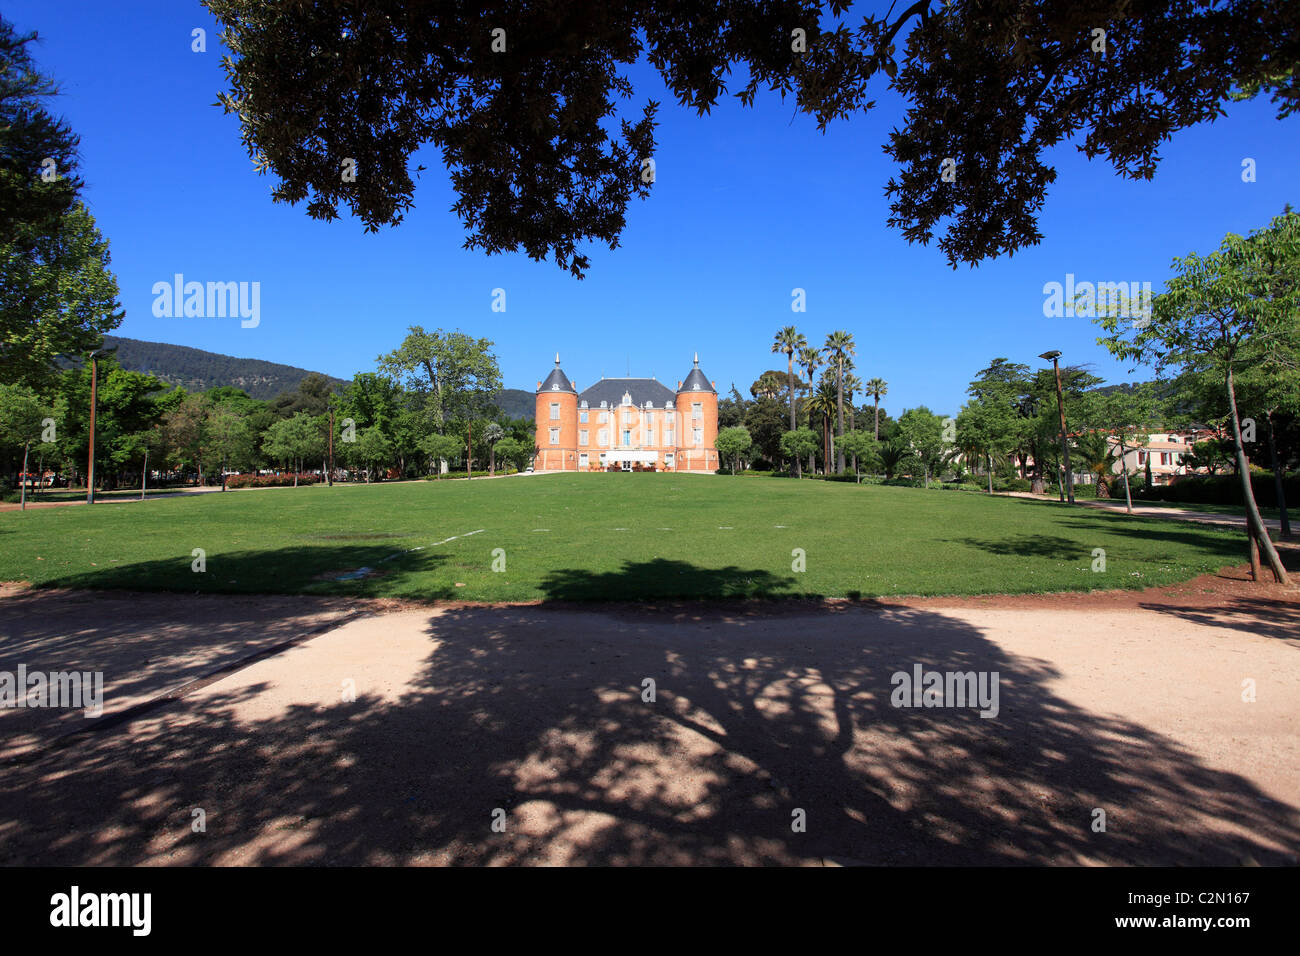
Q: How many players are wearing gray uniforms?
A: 0